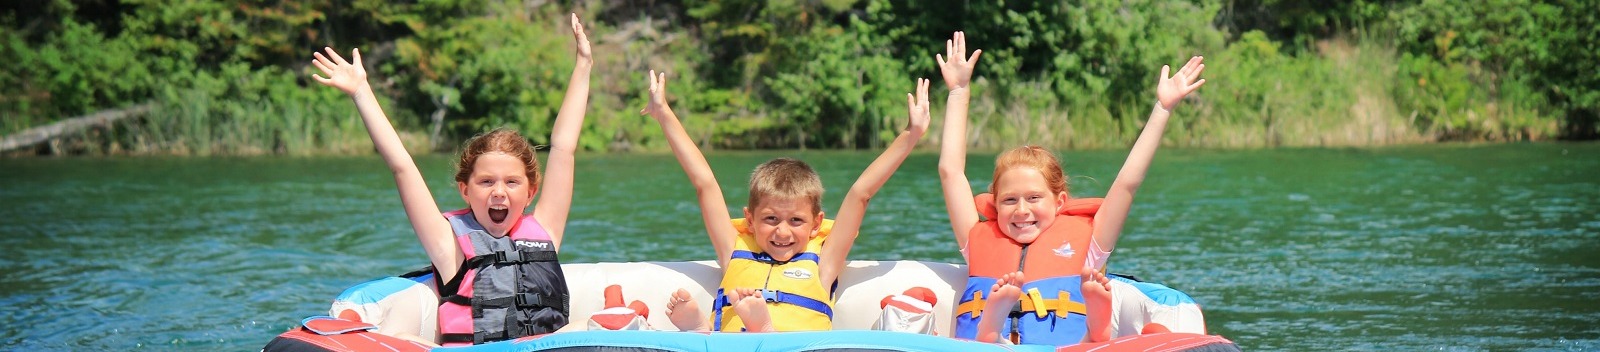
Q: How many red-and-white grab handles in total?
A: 2